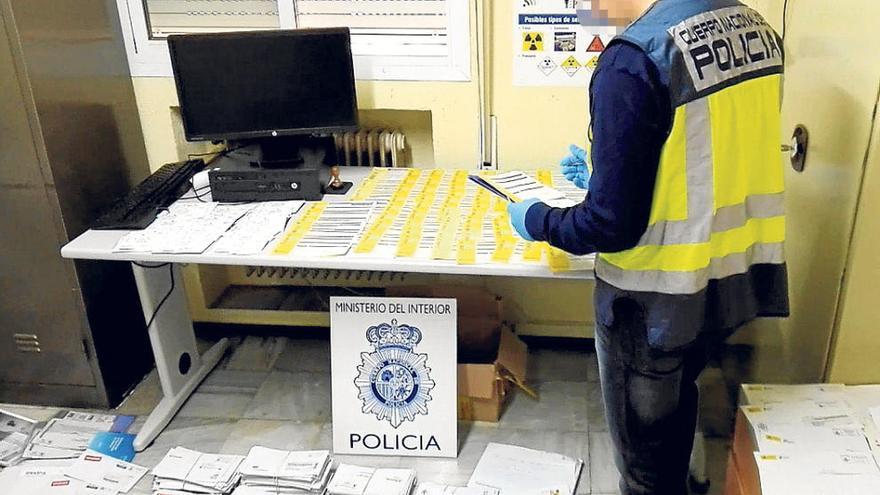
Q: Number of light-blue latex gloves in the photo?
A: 2